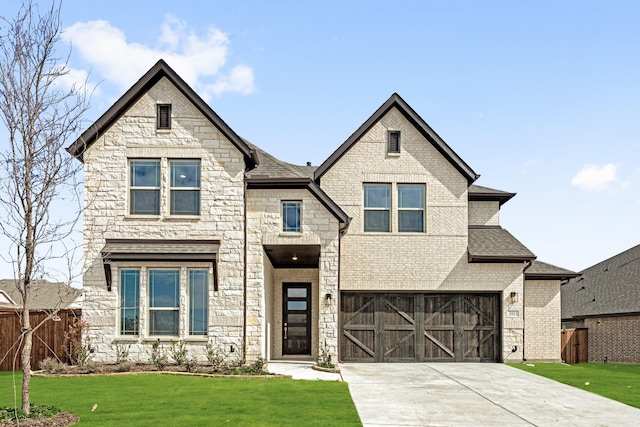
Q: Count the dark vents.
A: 2